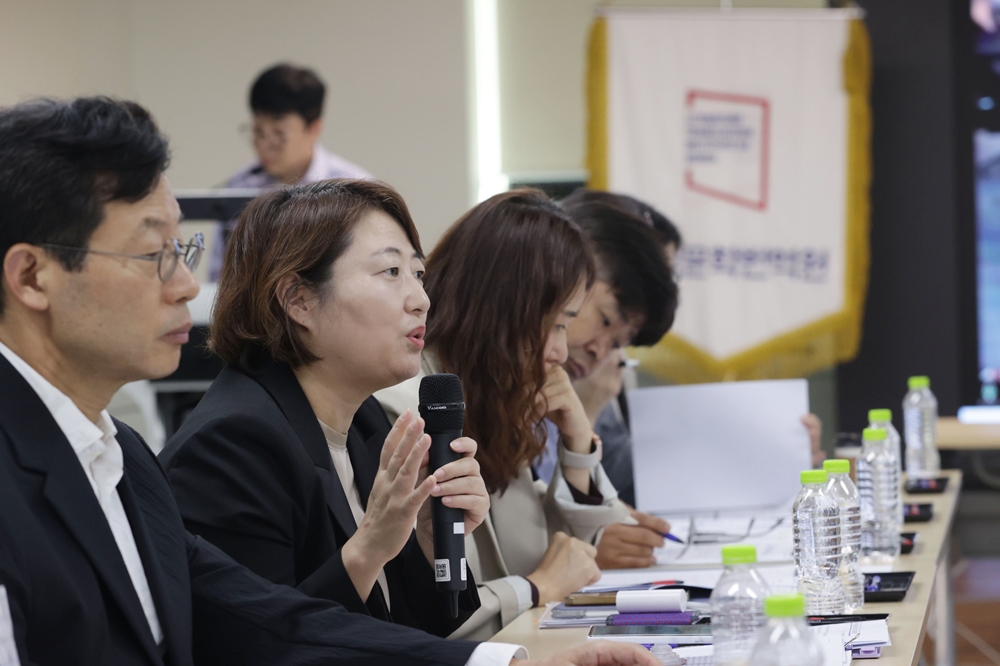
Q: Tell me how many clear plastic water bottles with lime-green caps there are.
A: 7